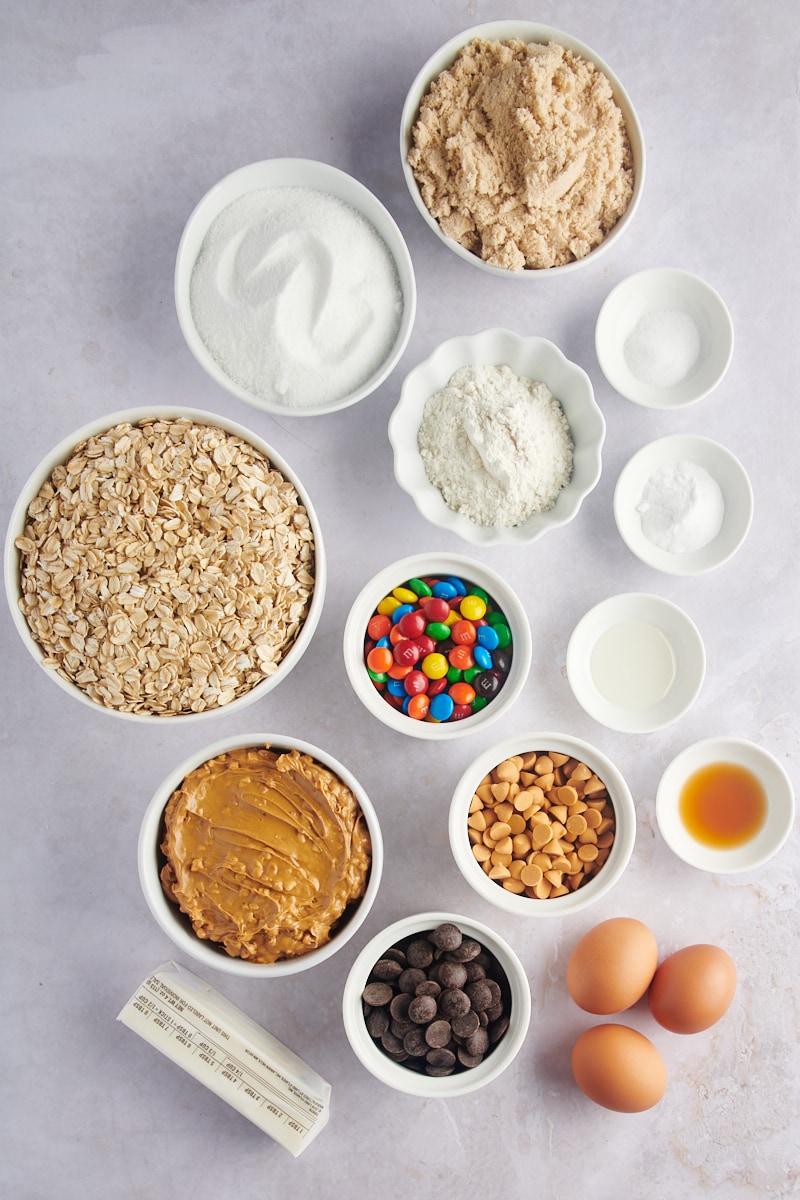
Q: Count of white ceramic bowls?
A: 12